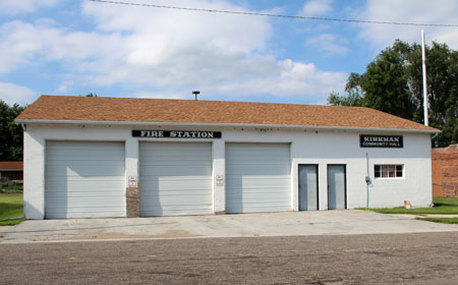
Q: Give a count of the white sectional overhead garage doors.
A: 3